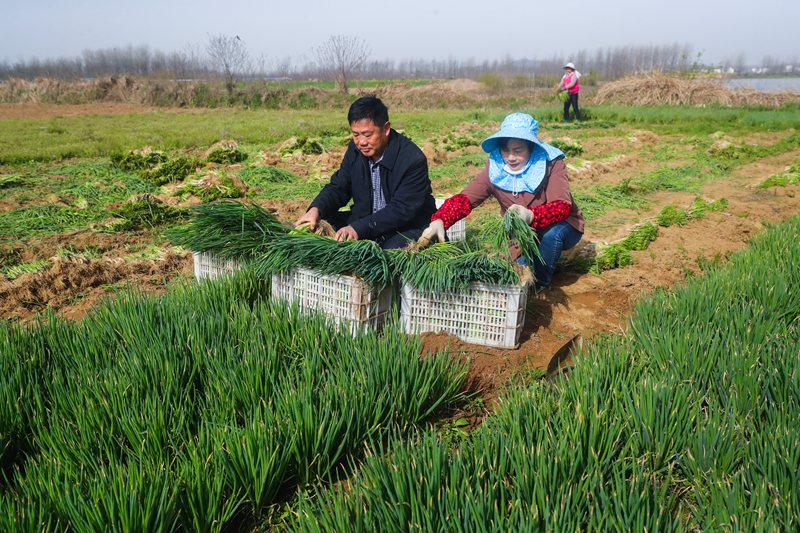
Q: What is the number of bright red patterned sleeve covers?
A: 2